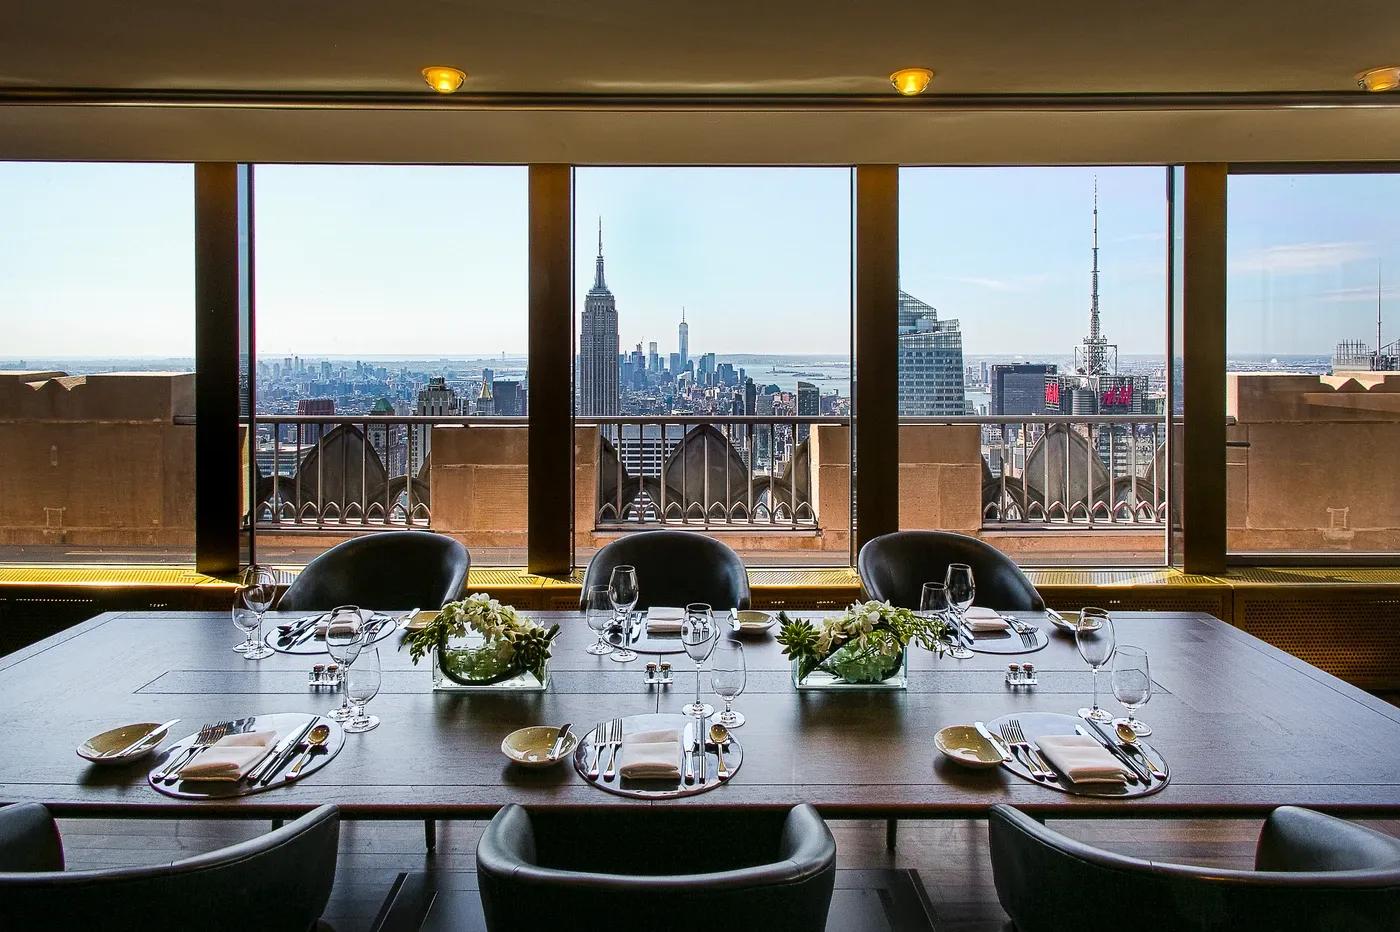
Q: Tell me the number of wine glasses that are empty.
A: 12